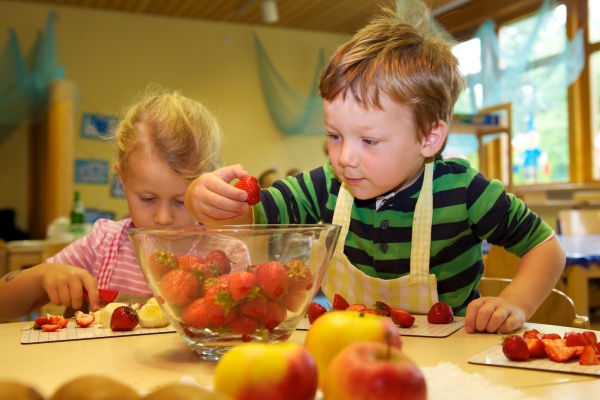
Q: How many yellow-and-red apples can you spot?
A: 3